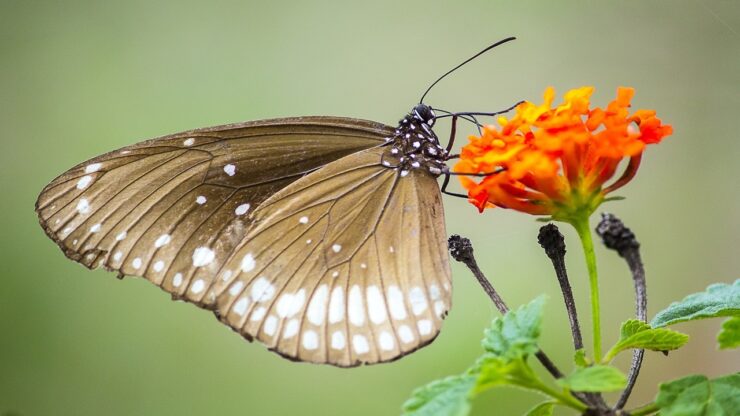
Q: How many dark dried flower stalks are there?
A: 3